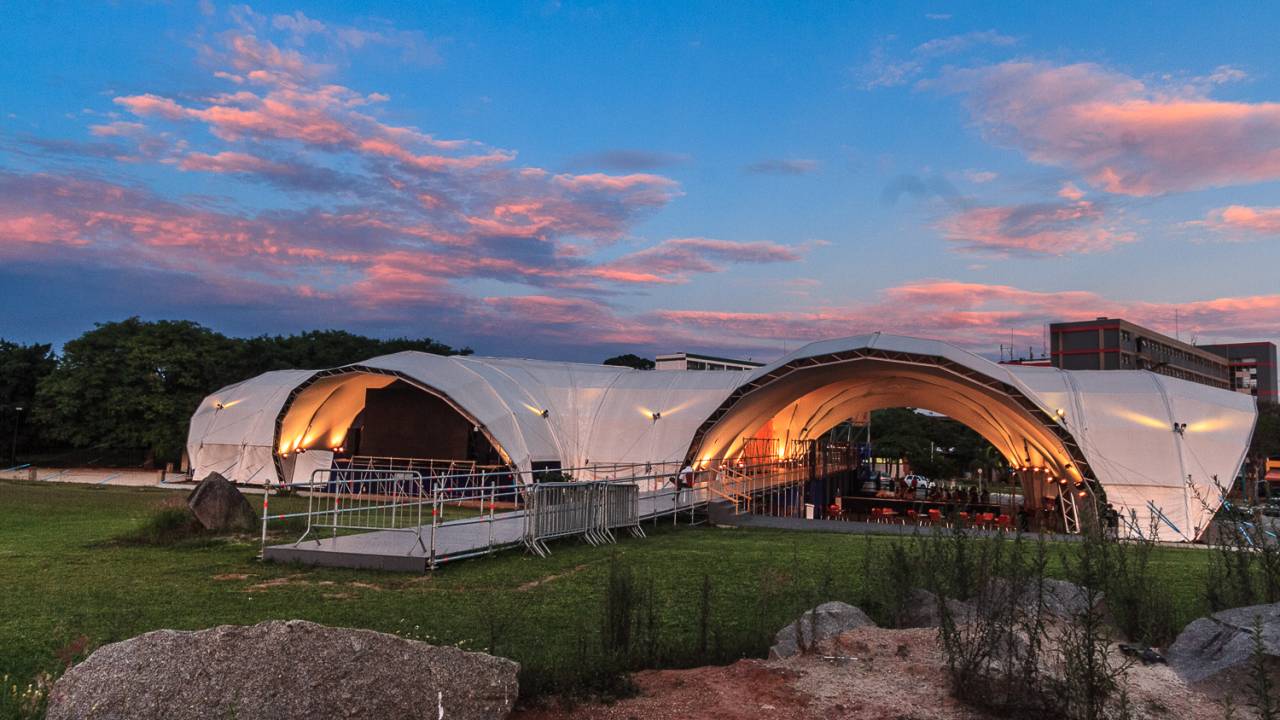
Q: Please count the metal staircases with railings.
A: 1